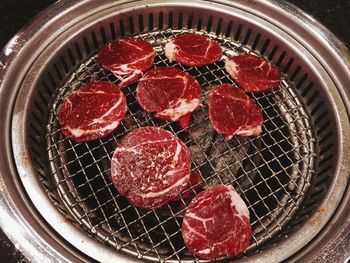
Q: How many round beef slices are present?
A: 8